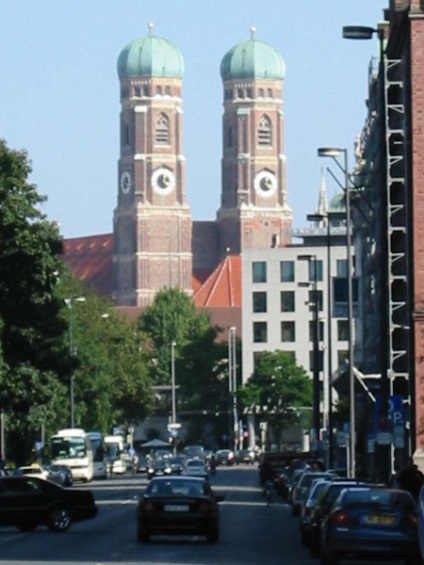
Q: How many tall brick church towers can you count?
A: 2